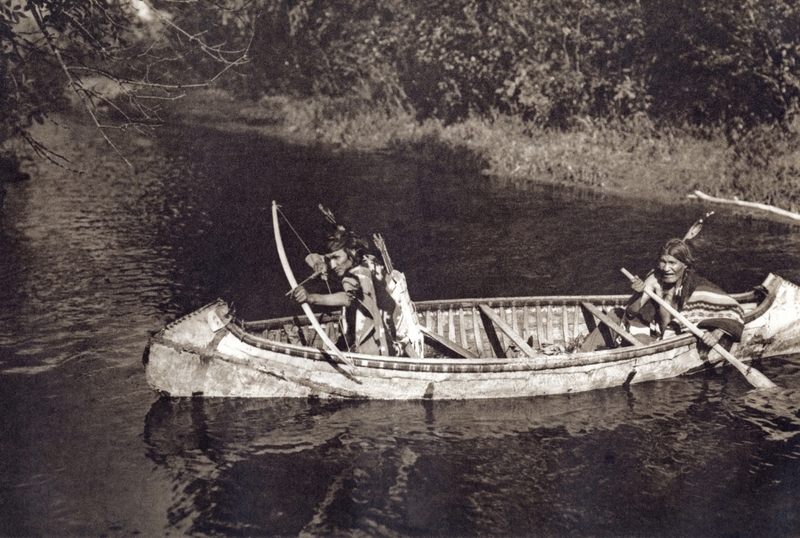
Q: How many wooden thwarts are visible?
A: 3